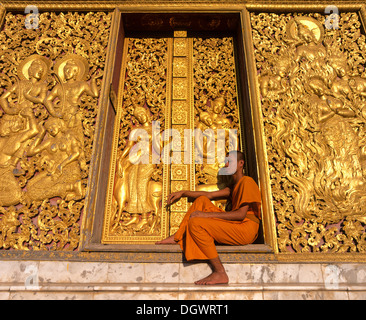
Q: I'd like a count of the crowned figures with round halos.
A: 3